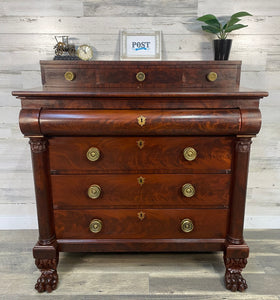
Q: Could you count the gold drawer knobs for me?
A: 9